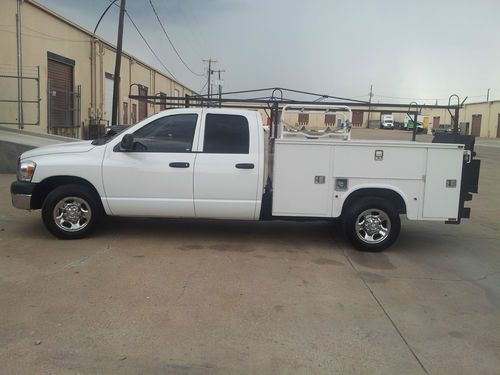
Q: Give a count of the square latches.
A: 3